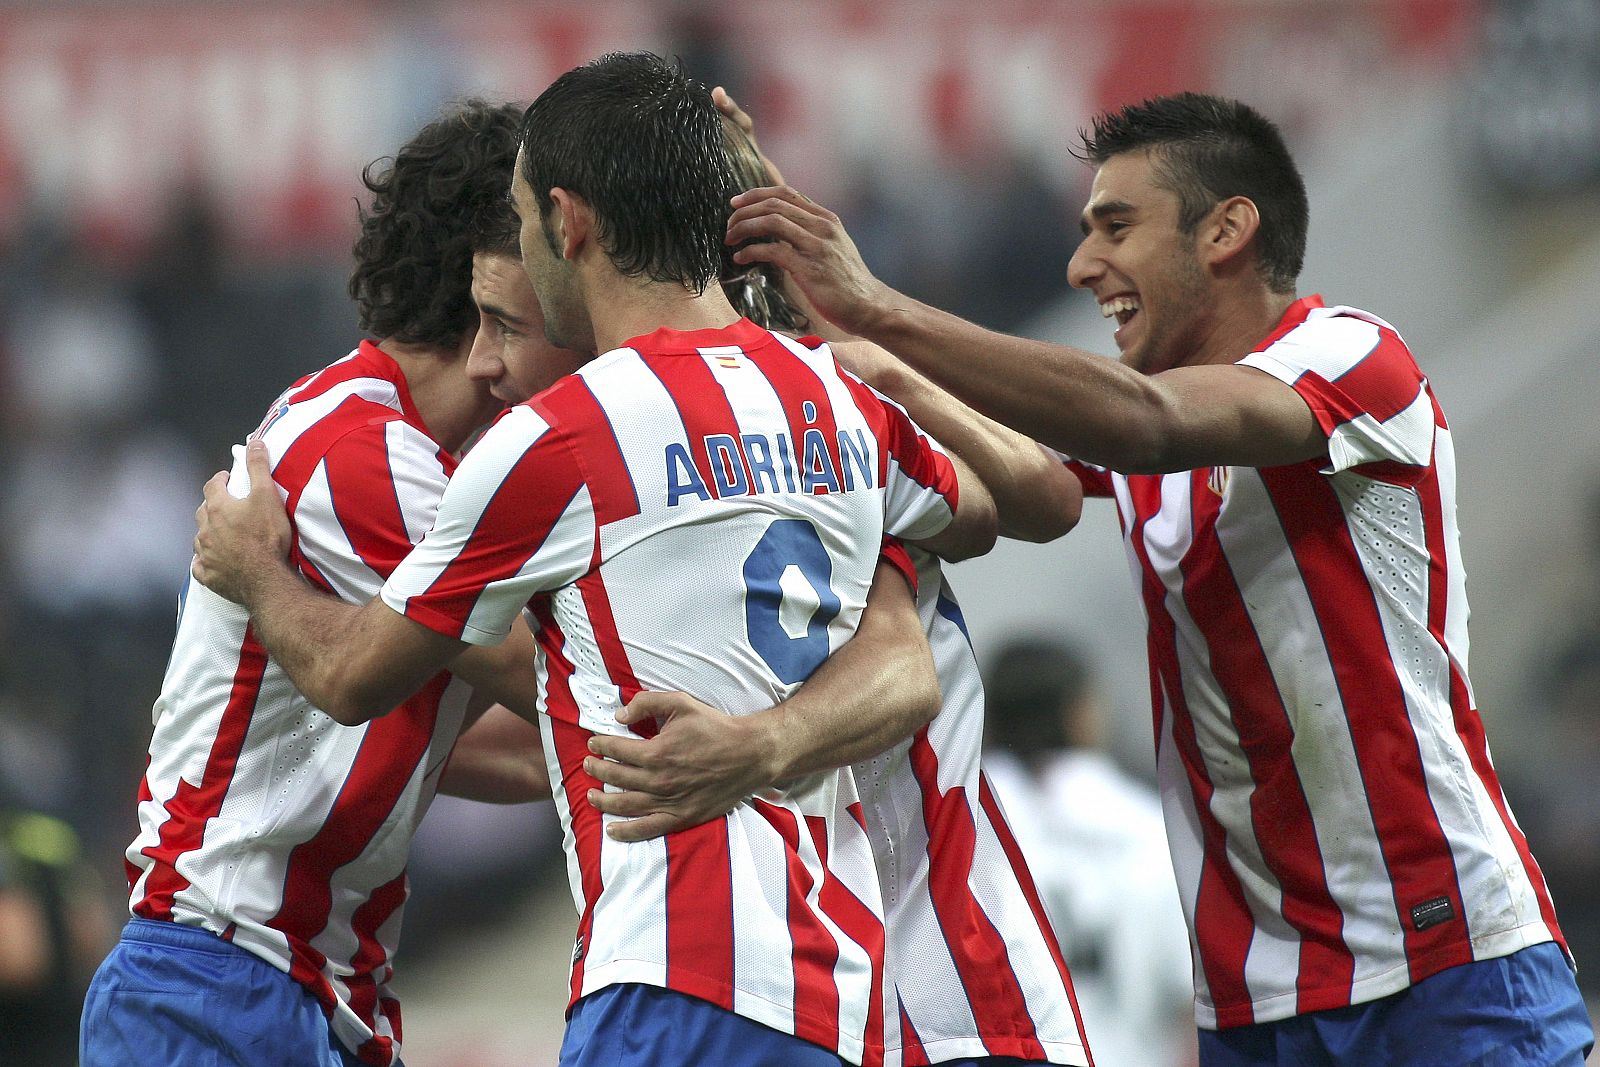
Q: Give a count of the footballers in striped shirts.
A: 5